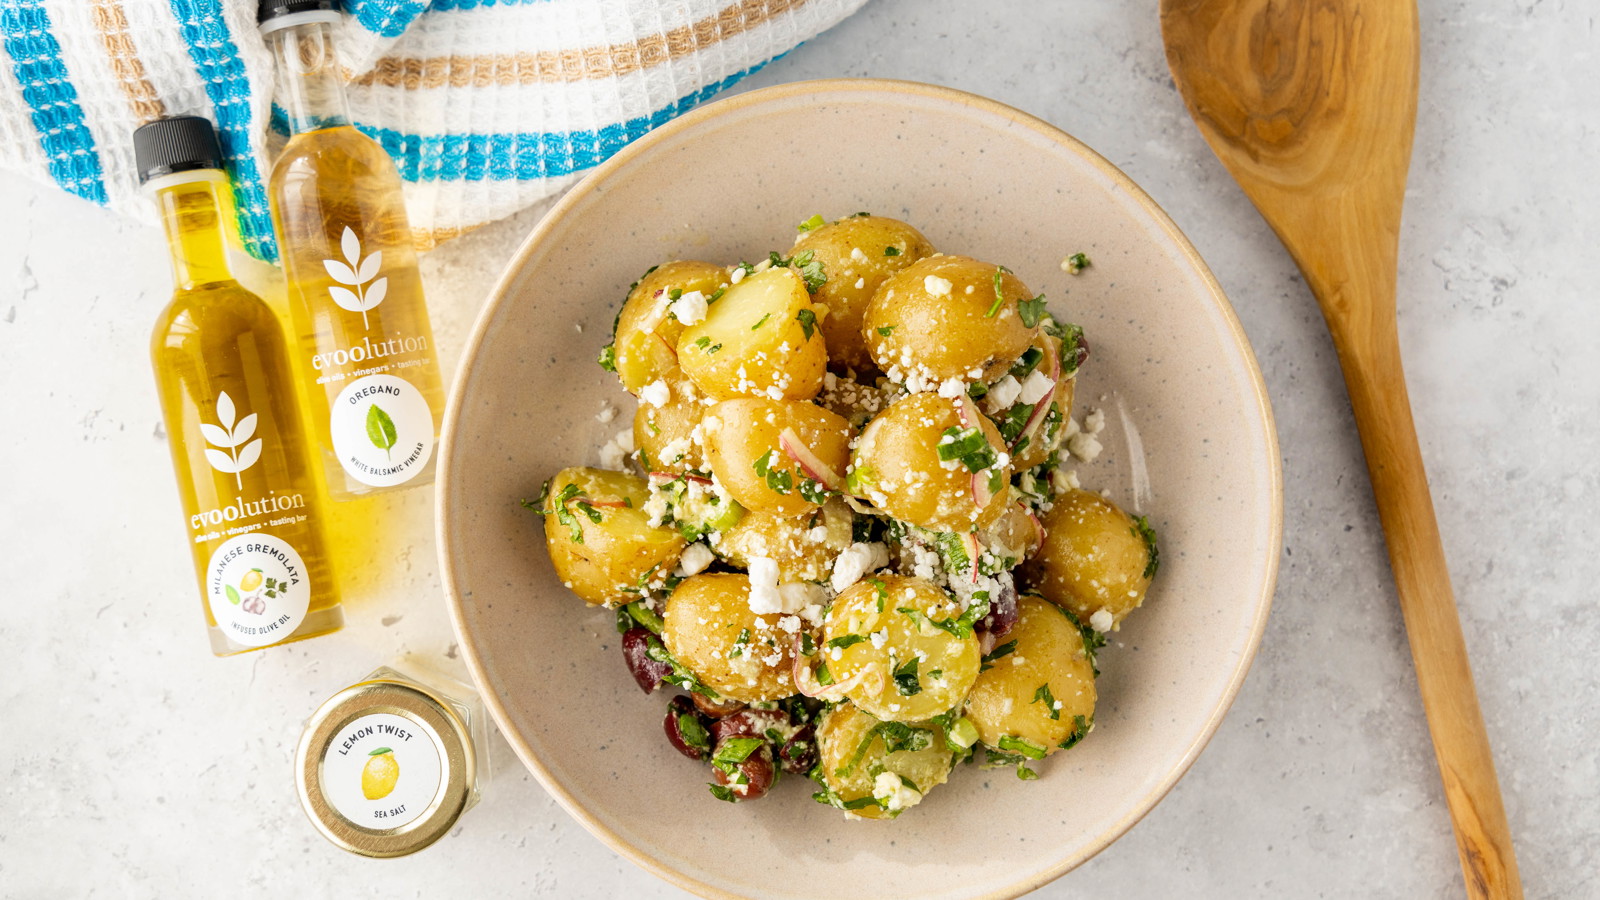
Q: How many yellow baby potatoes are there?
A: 15